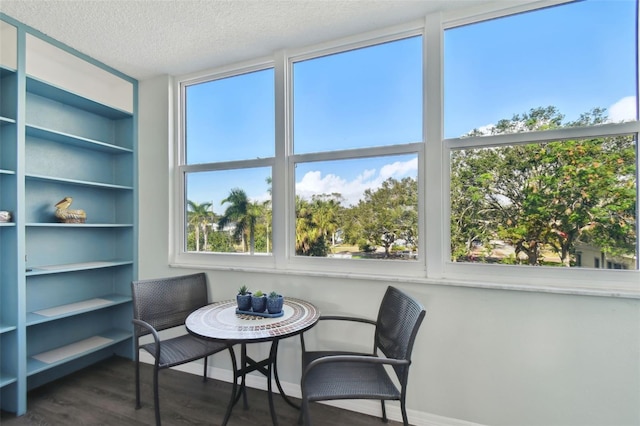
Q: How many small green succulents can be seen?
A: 3